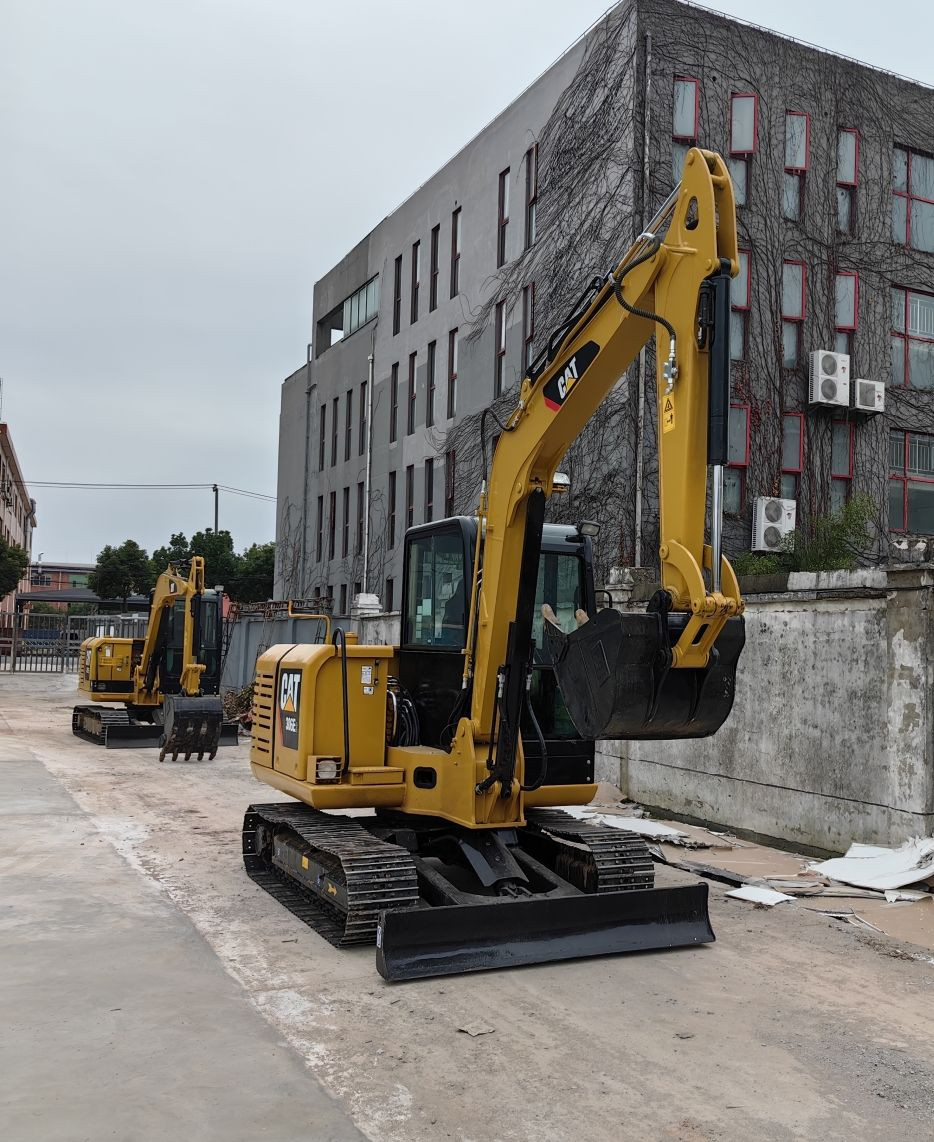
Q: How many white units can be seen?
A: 3